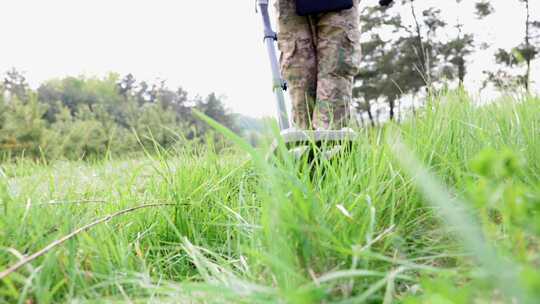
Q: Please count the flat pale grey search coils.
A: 1